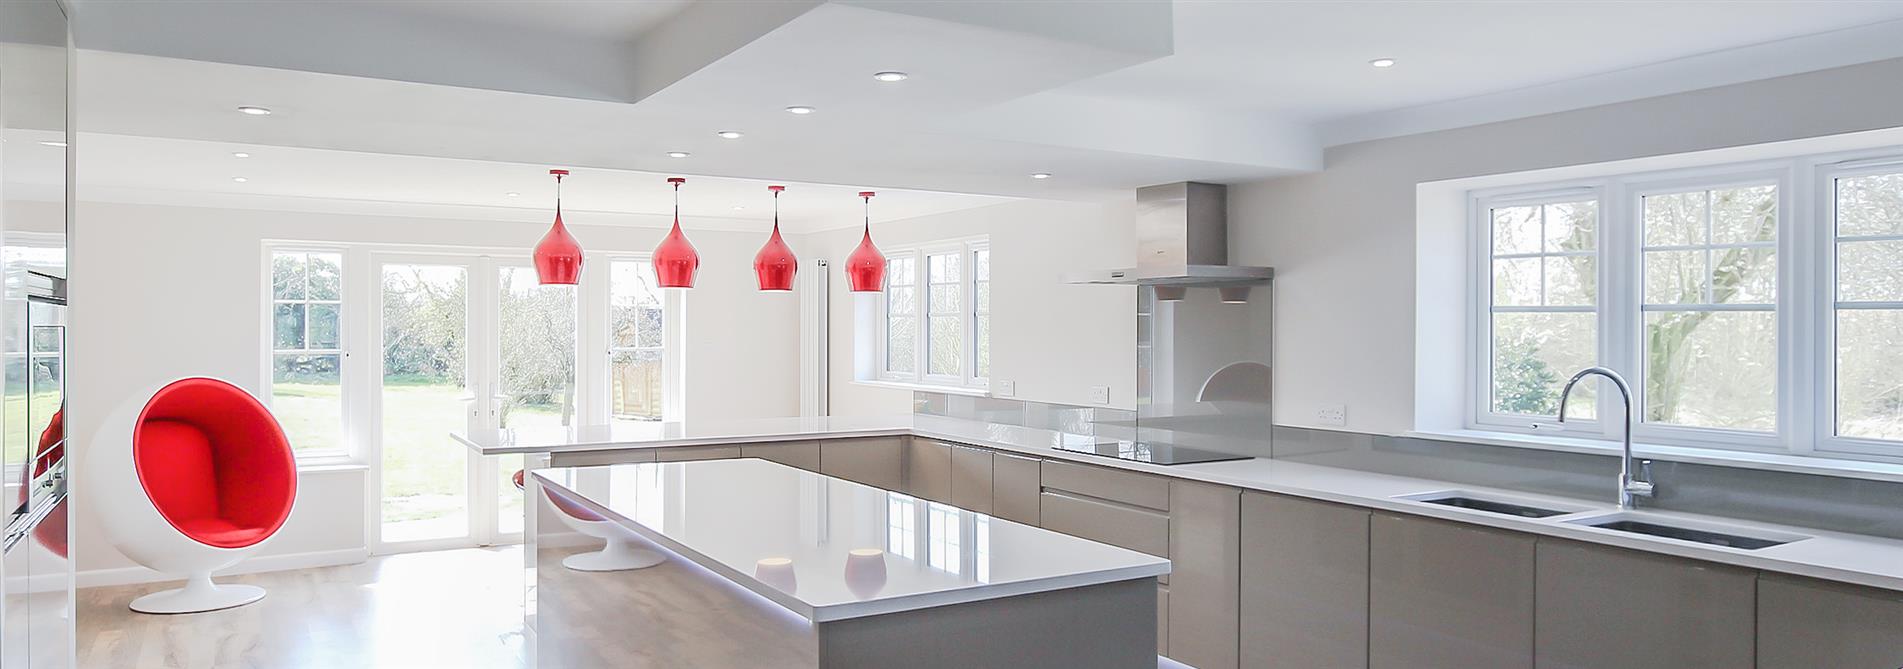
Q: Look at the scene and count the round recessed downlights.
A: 11